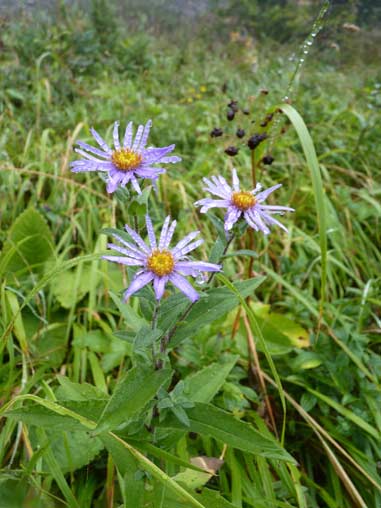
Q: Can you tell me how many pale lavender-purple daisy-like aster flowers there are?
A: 3